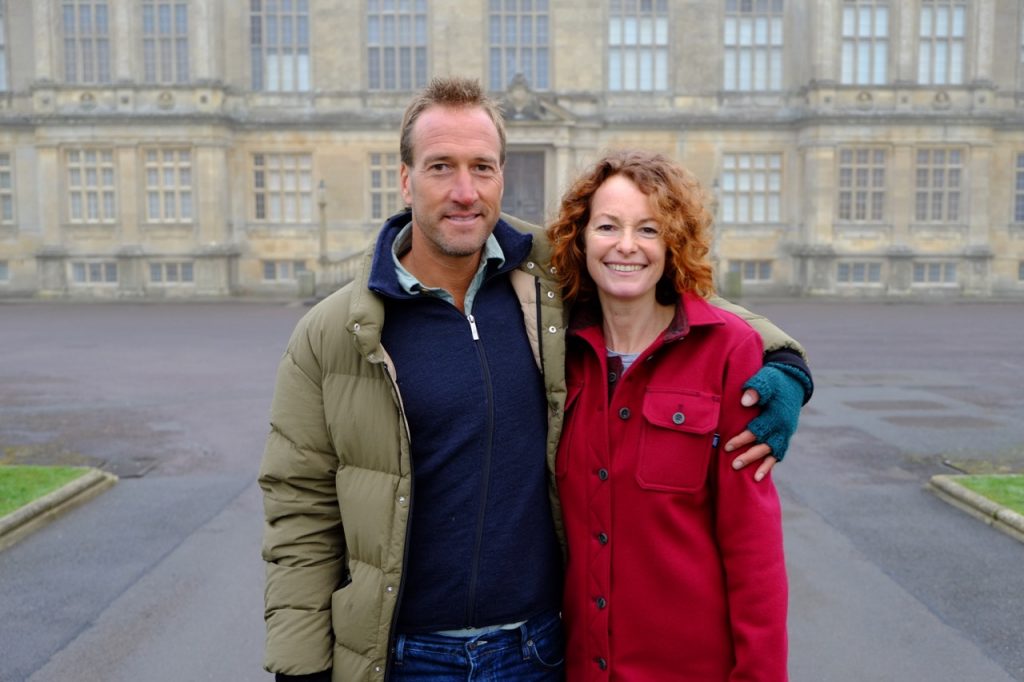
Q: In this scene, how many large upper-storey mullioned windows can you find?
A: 9